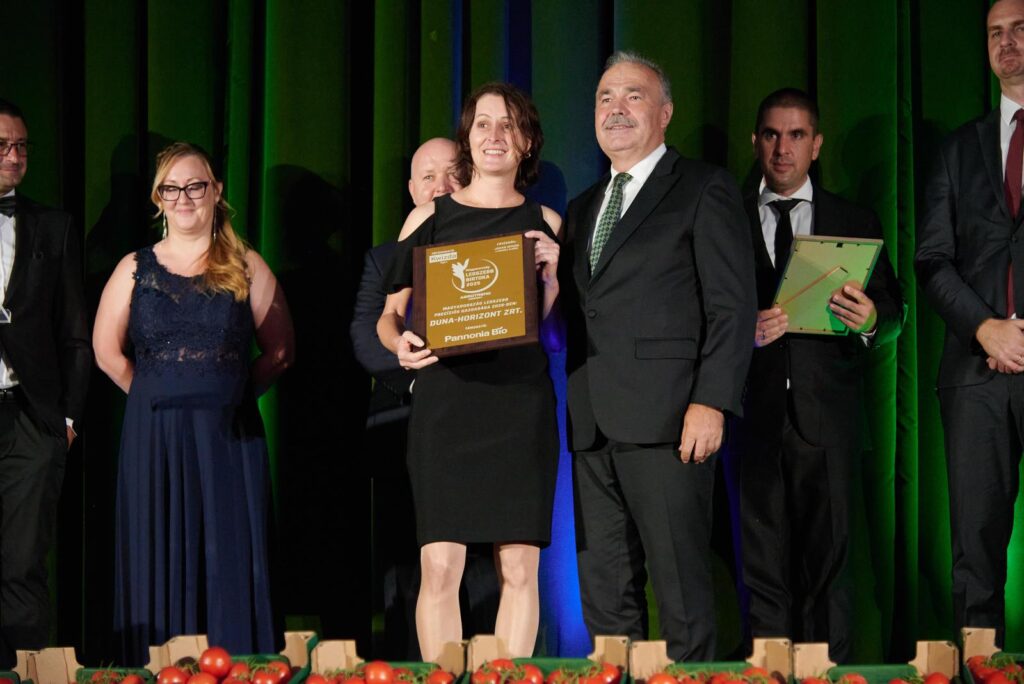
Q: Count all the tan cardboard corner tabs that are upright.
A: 14